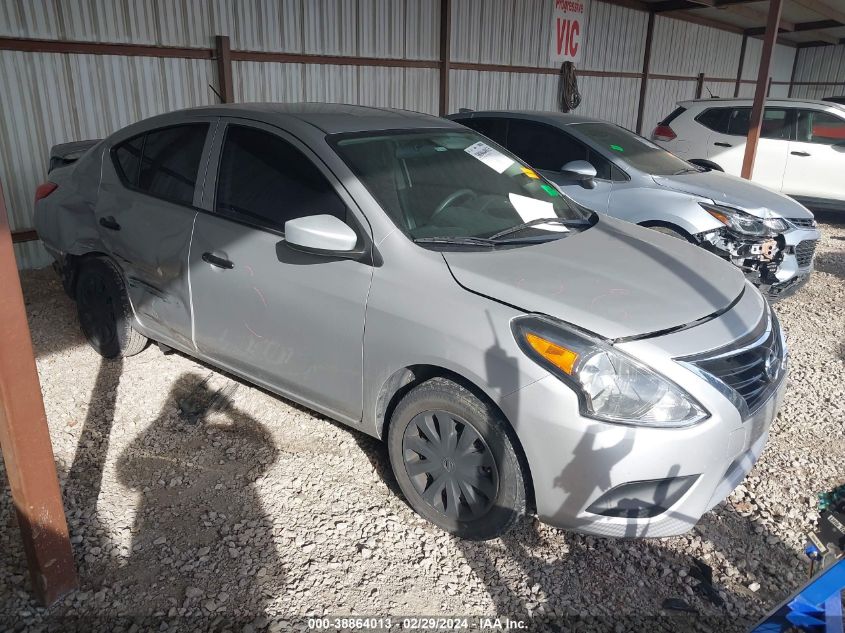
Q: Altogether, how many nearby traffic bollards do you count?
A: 0